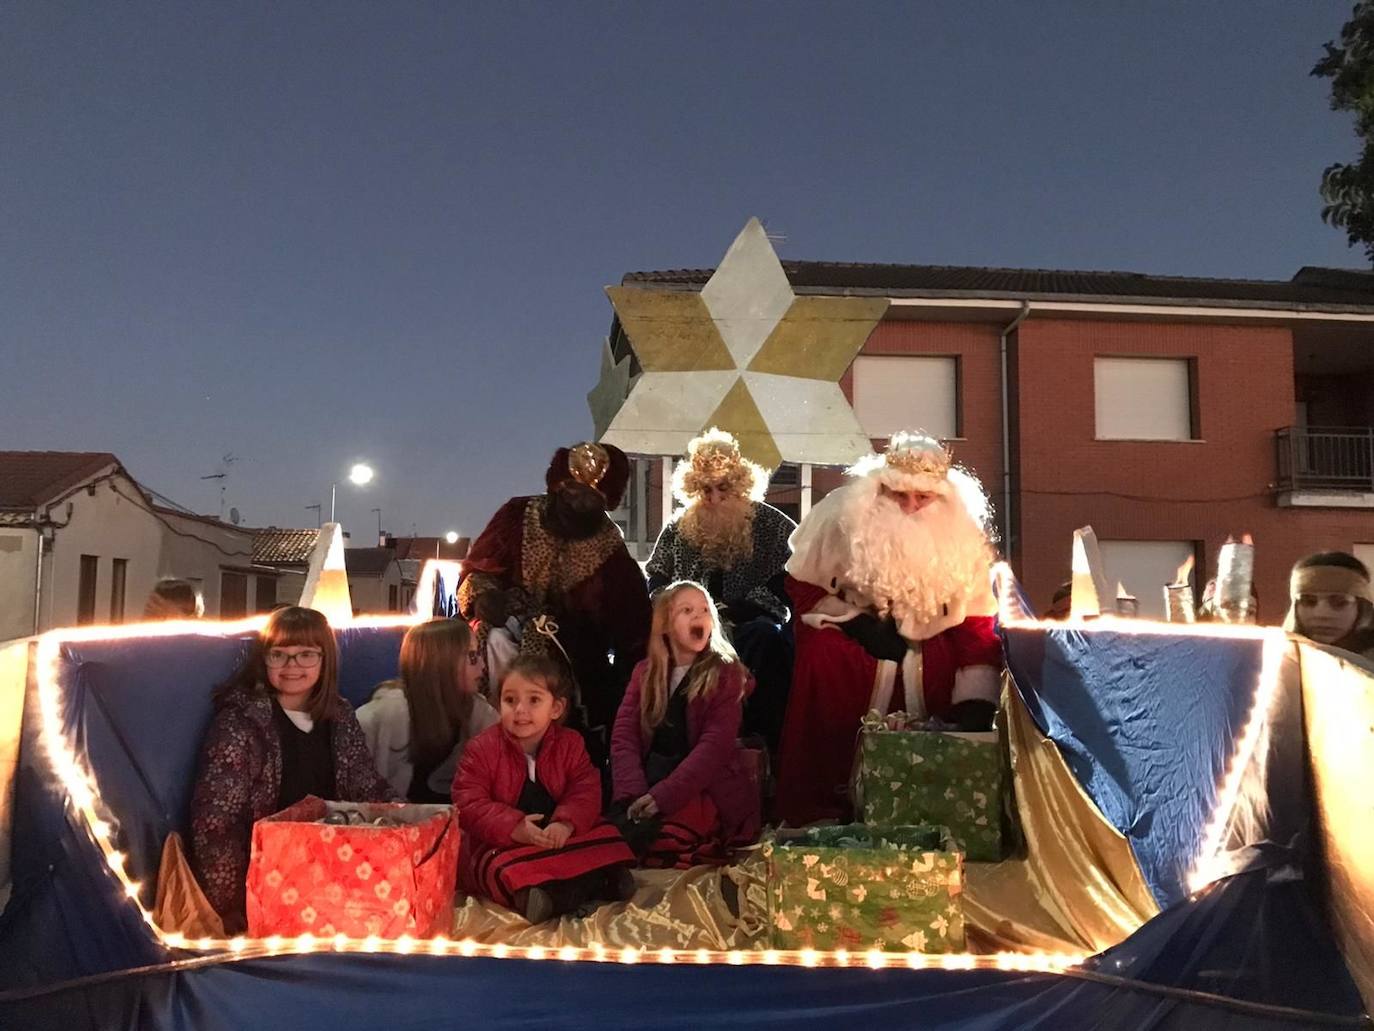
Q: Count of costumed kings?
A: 3